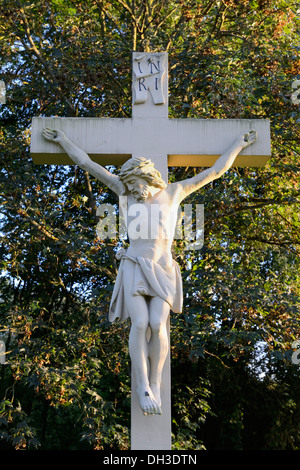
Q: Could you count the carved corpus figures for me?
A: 1